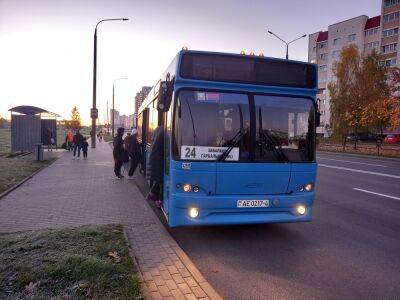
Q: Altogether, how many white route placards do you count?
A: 1